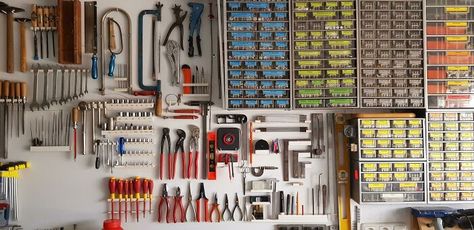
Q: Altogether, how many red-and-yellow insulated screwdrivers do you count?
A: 7